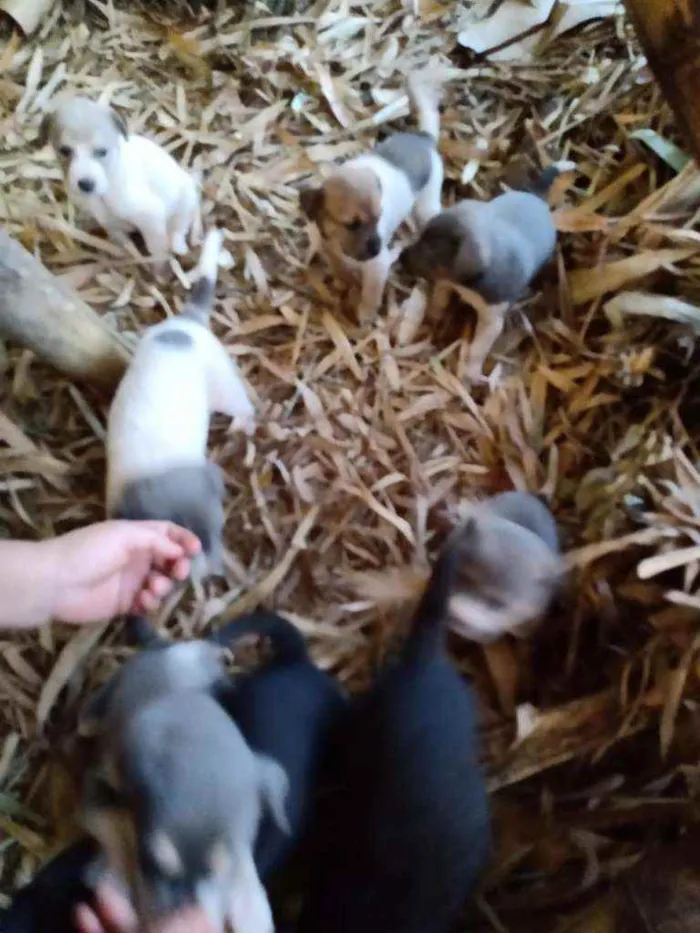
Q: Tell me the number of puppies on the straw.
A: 8